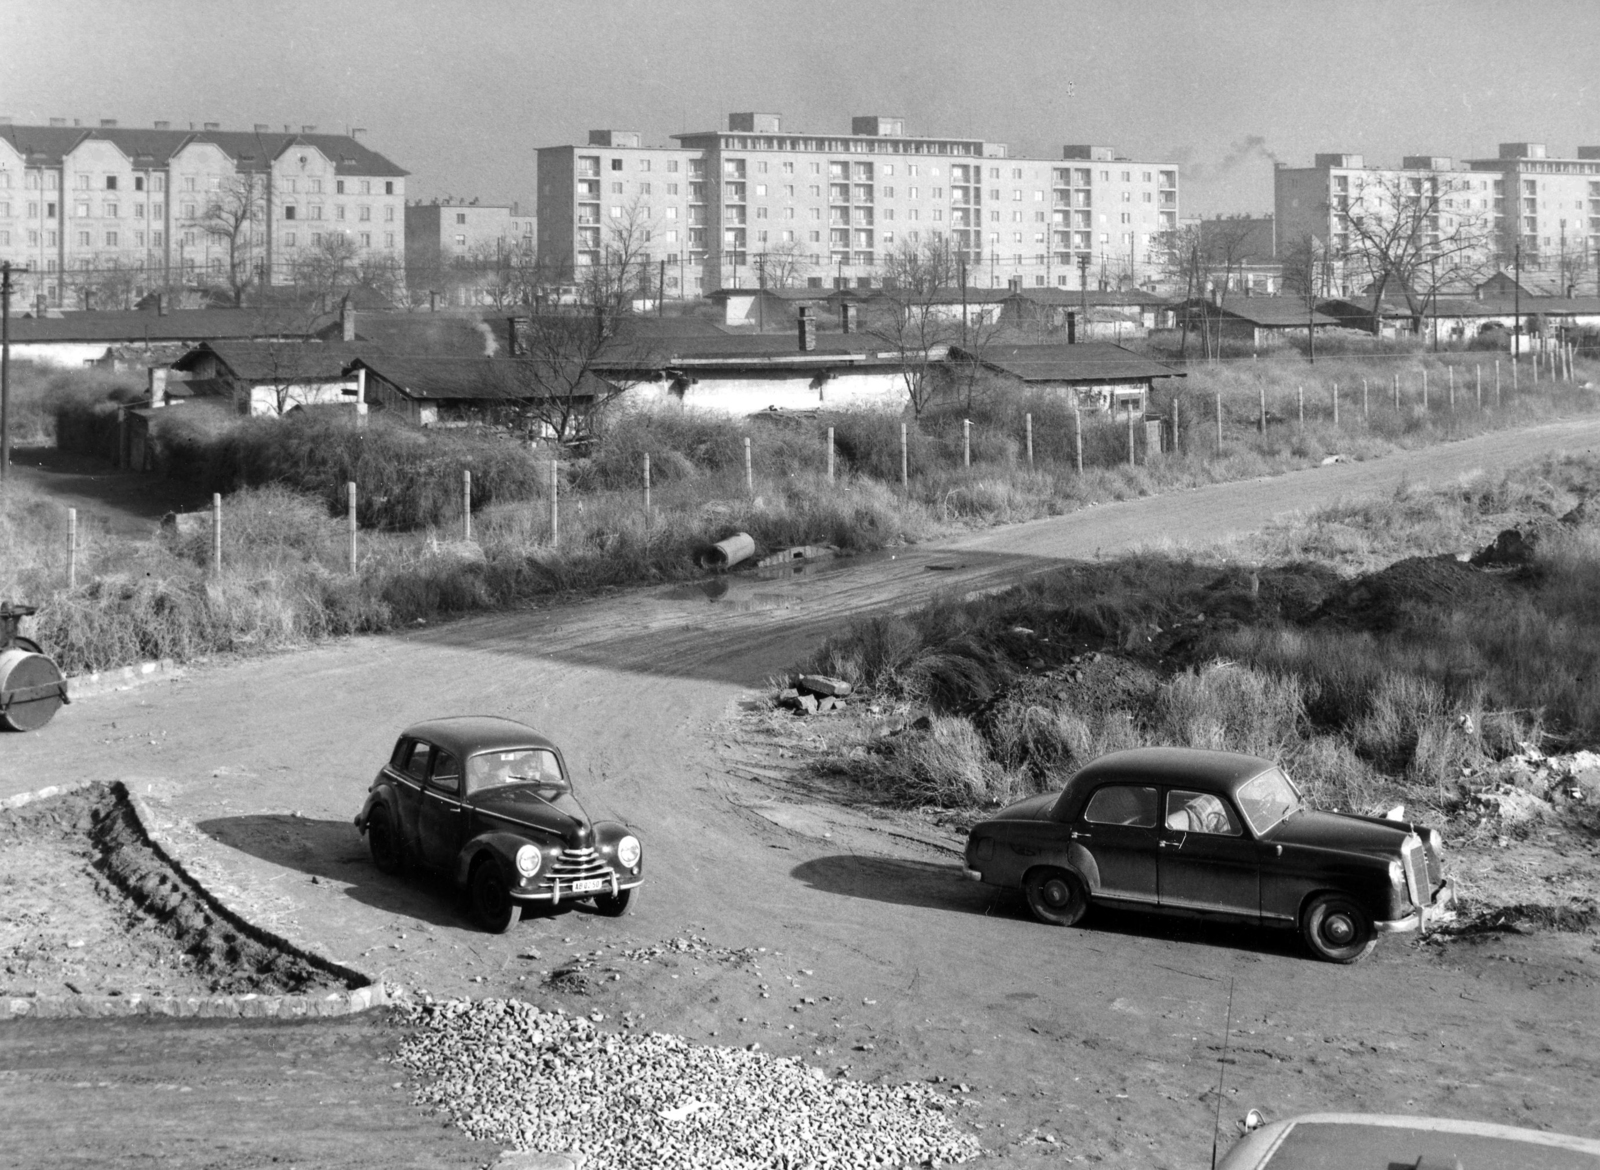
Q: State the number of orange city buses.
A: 0